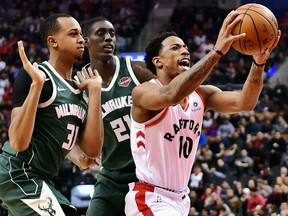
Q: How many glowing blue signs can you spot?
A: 2